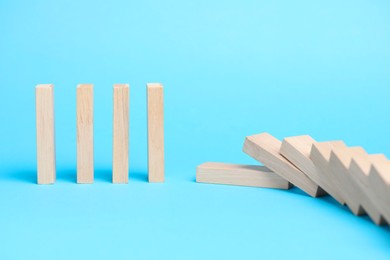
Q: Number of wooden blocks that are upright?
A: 4